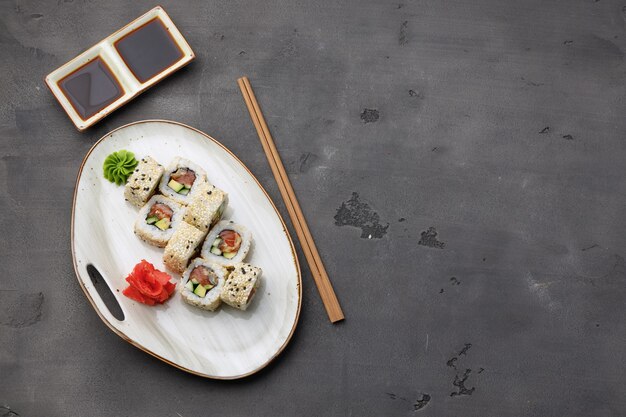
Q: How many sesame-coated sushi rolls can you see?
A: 8